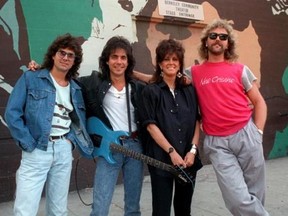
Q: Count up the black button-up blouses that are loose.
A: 1